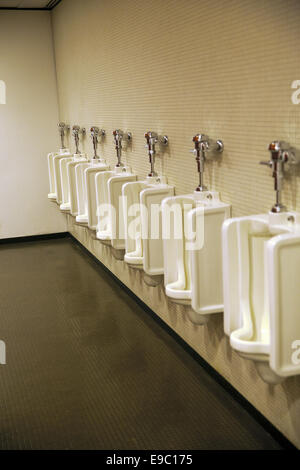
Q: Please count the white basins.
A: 7